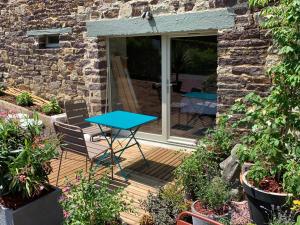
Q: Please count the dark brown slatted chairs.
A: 2